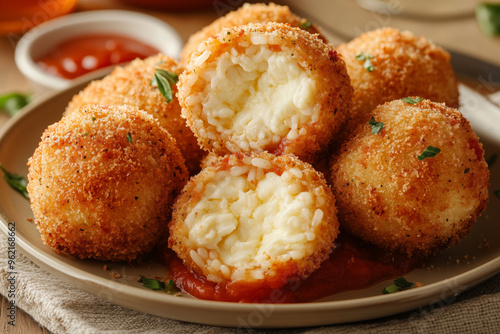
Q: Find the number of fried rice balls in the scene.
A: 7